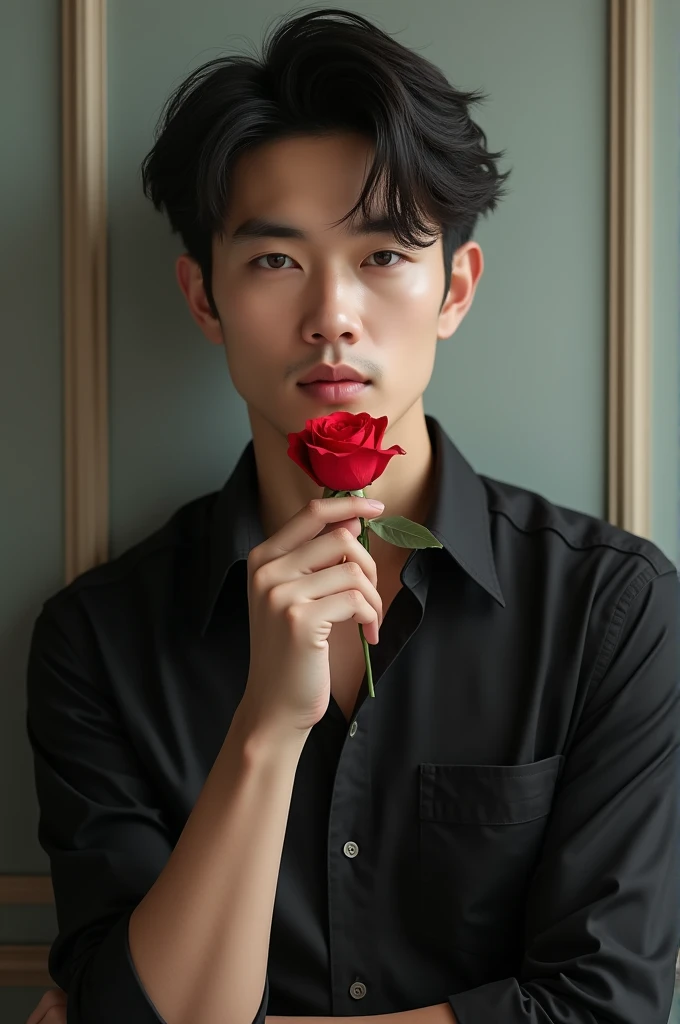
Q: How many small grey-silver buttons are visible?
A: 3